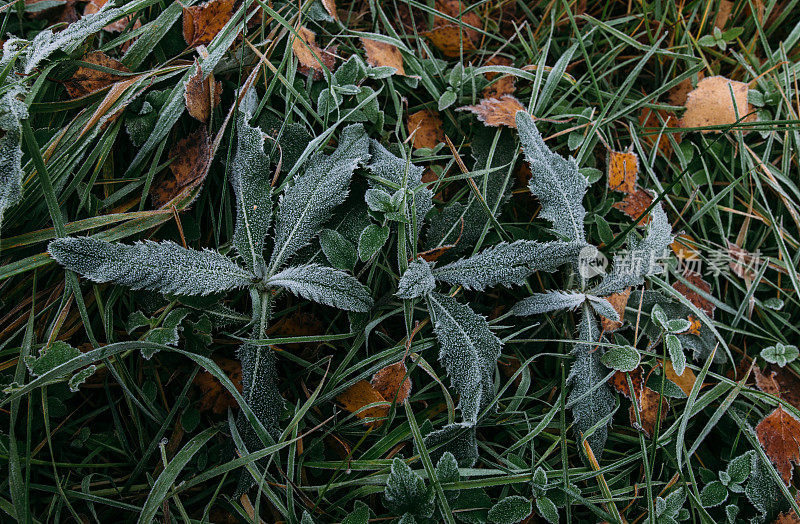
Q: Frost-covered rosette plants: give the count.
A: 3